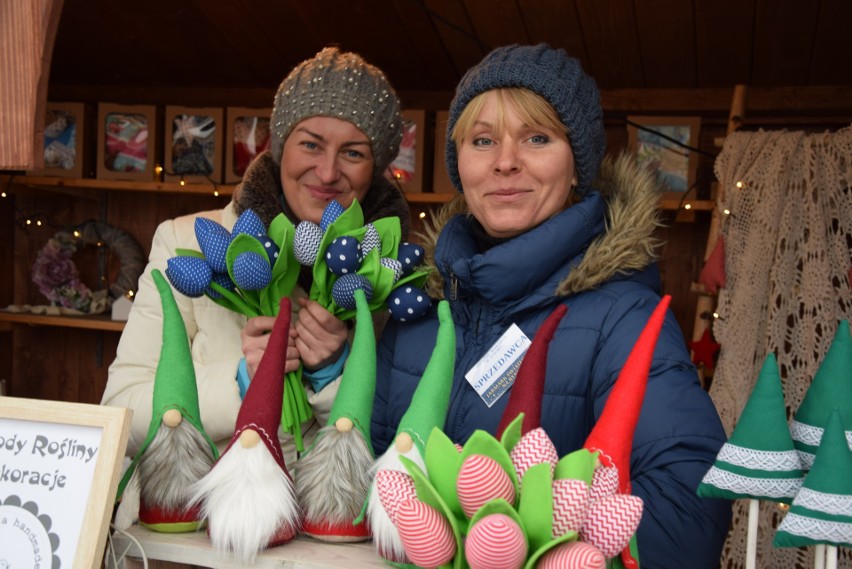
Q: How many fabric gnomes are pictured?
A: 6